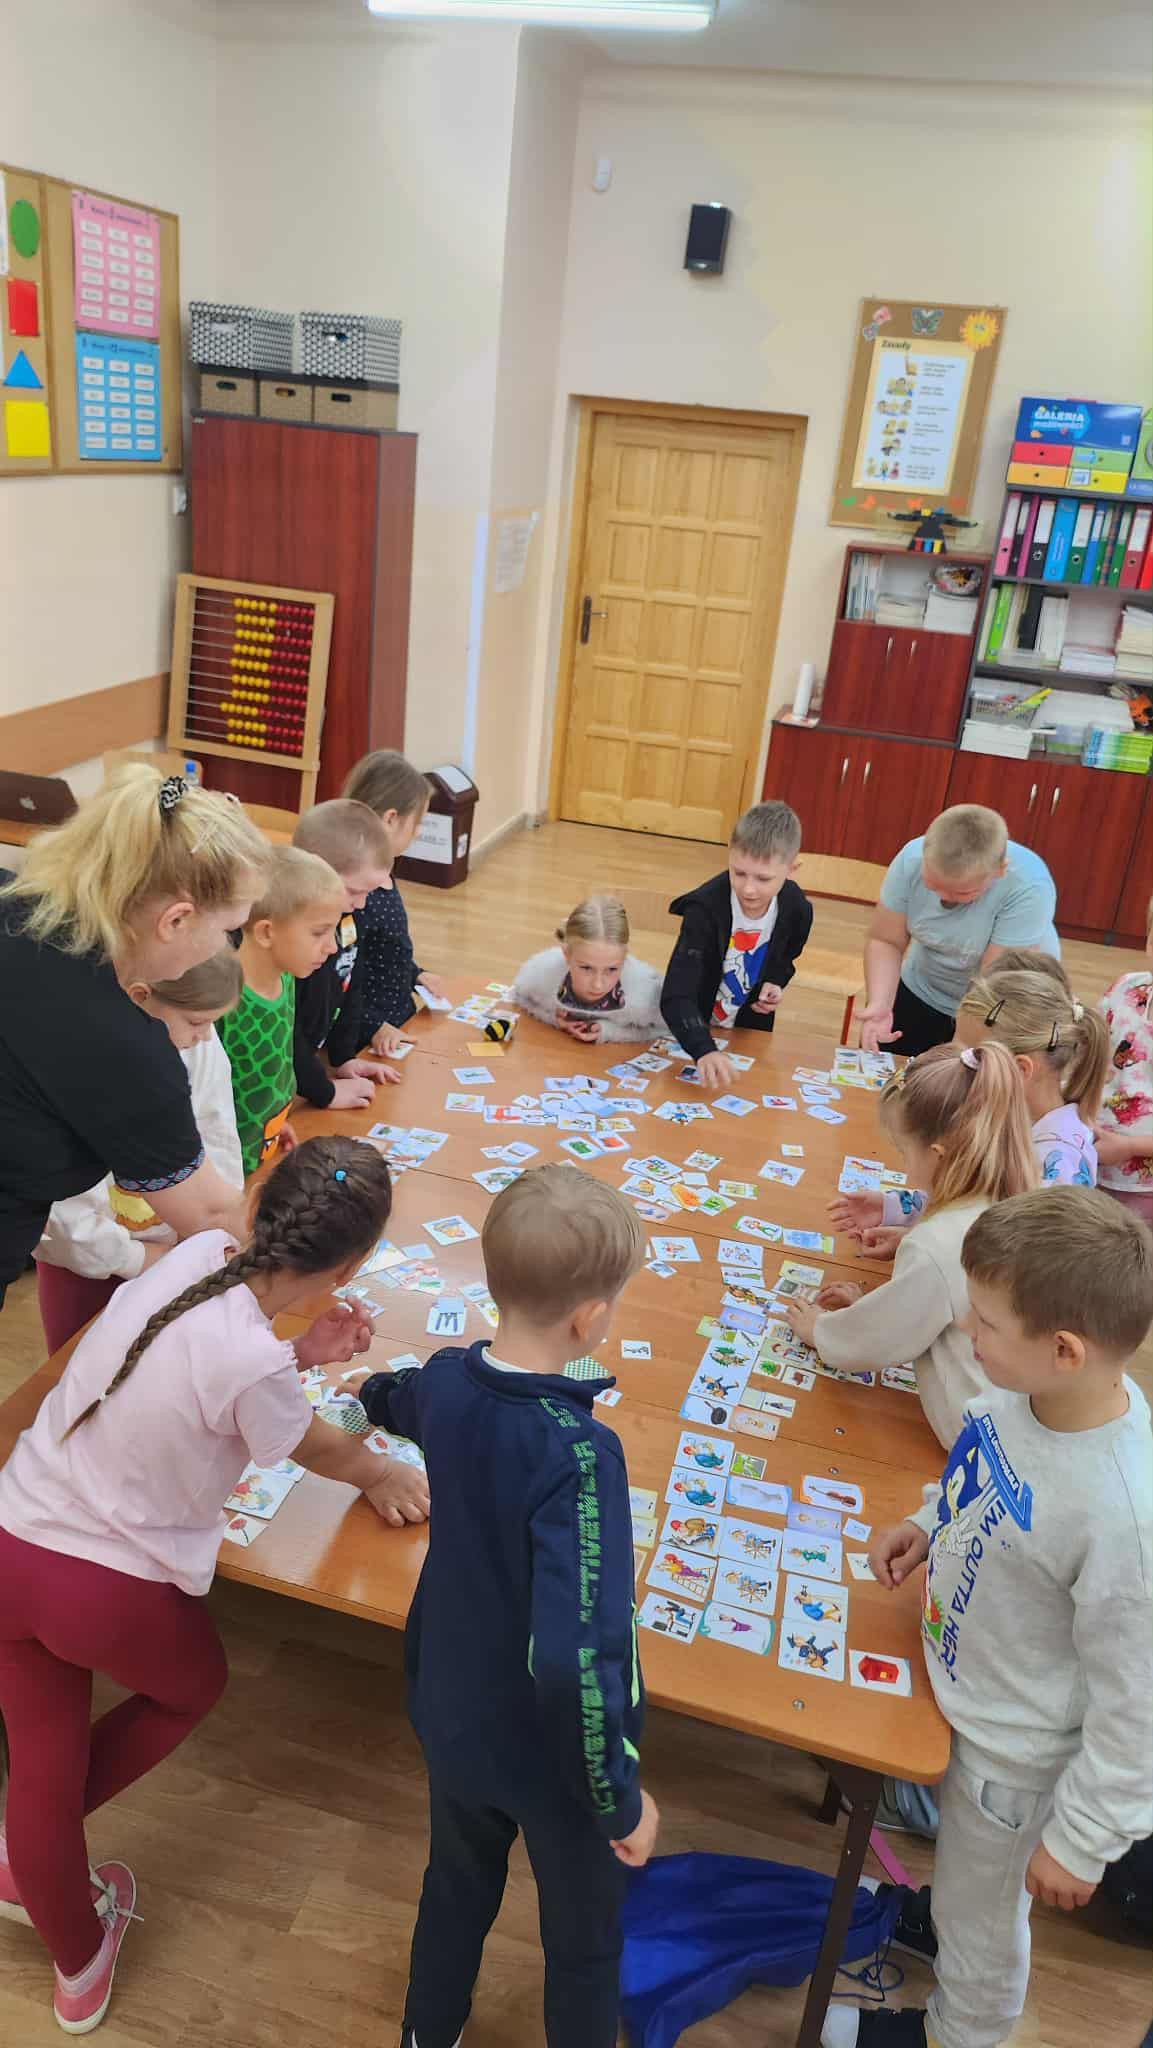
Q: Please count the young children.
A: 14